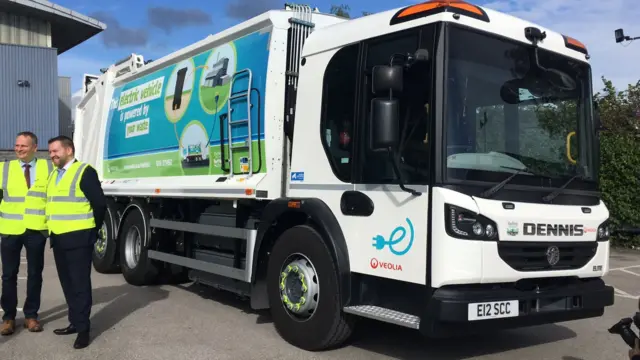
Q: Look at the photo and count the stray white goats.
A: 0